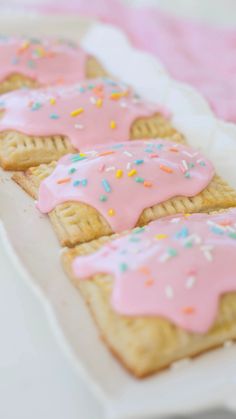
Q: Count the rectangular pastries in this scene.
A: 4